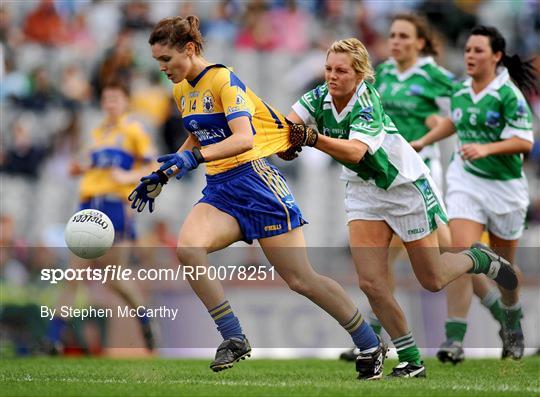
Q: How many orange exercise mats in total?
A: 0